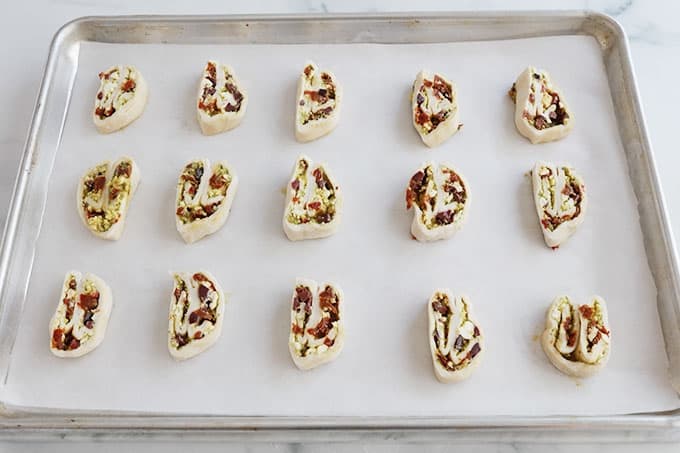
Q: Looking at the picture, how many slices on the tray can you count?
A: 15